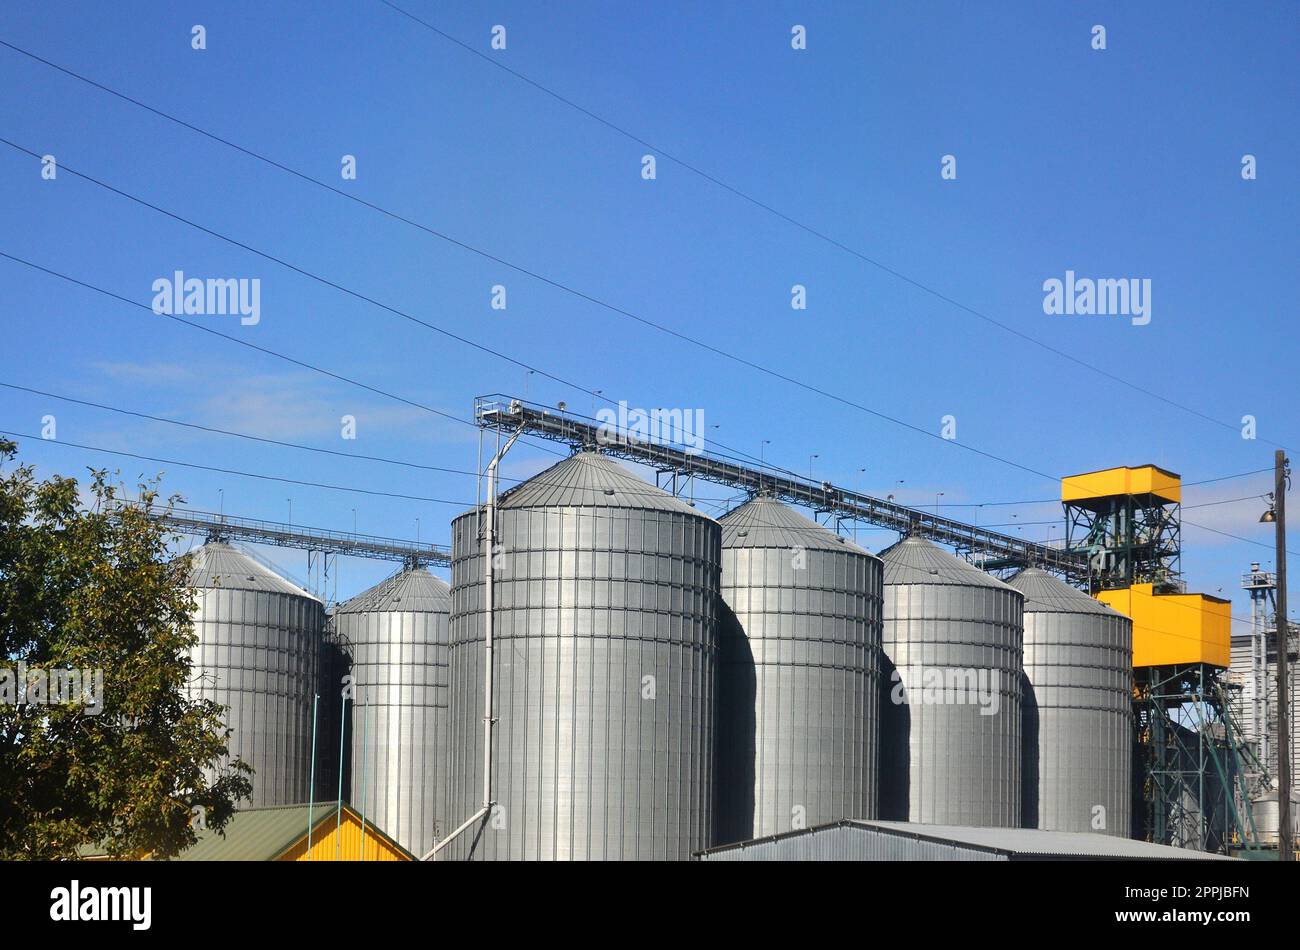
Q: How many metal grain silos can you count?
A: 6